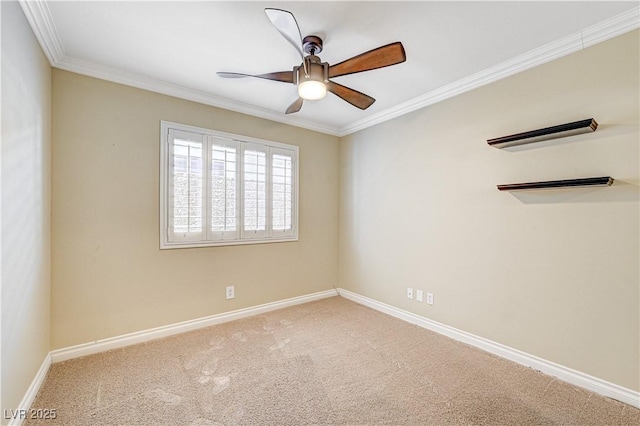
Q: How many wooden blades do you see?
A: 5